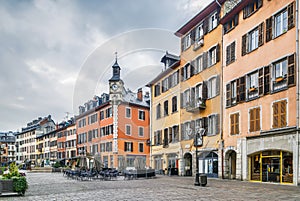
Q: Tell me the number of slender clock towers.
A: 1